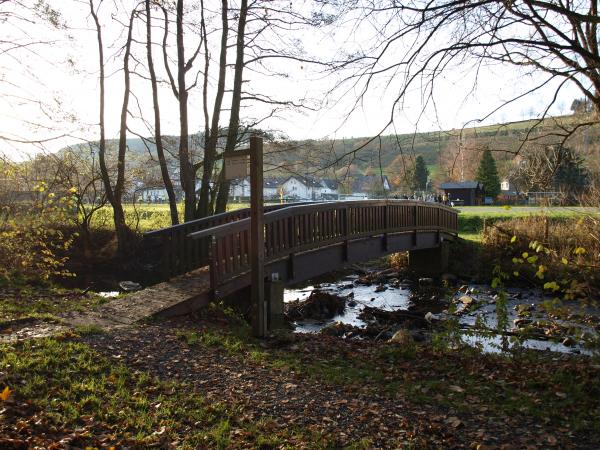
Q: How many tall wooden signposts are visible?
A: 1